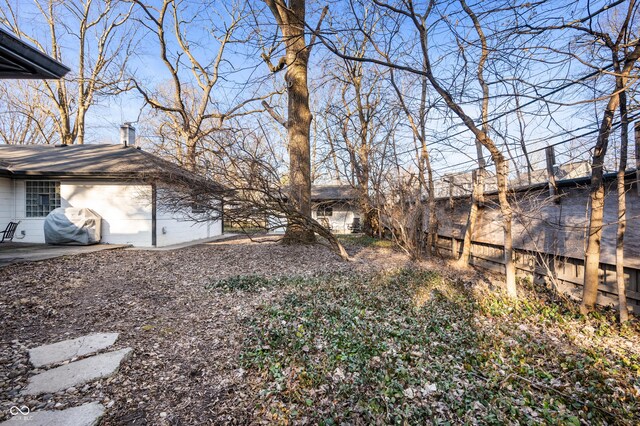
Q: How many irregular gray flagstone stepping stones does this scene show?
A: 3